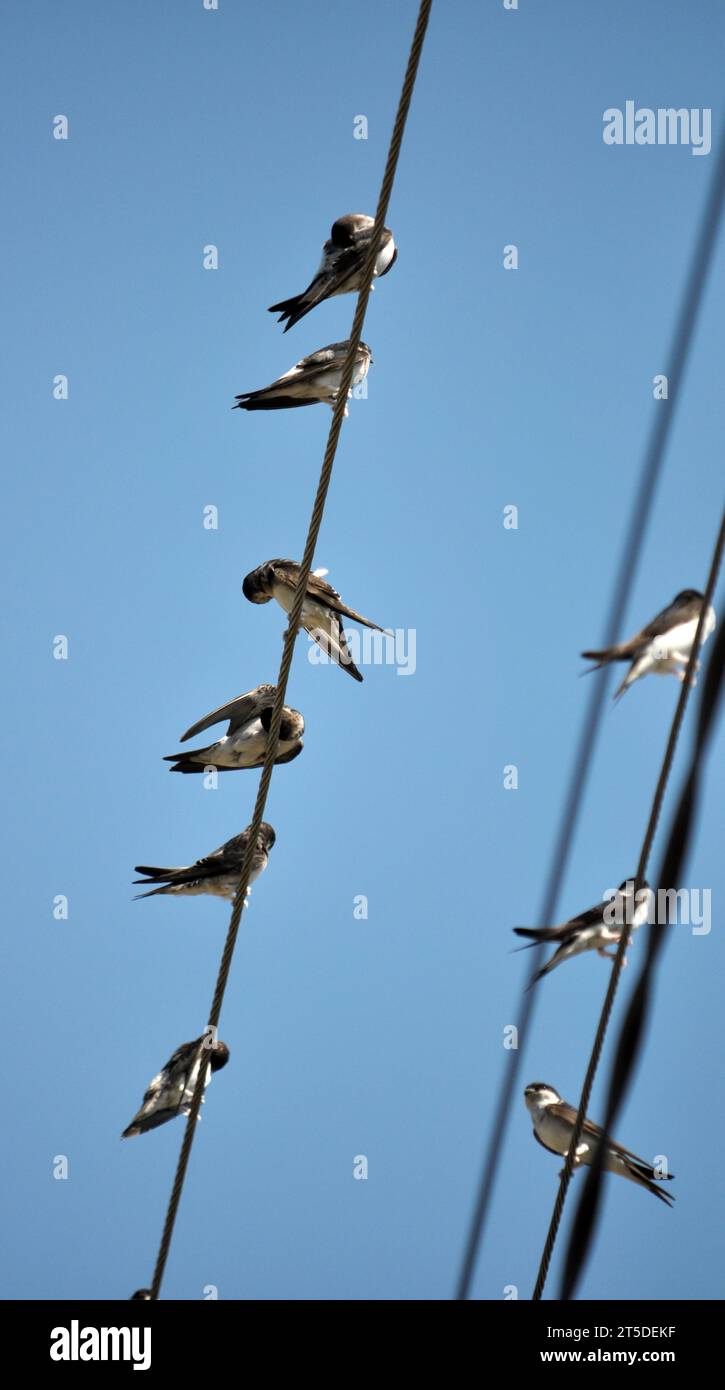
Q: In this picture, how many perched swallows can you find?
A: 9